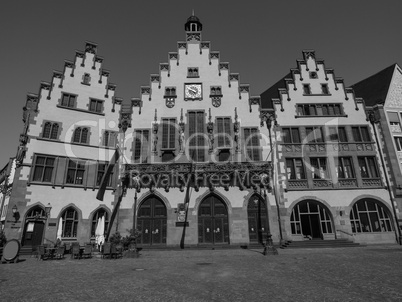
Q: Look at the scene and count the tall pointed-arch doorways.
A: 3